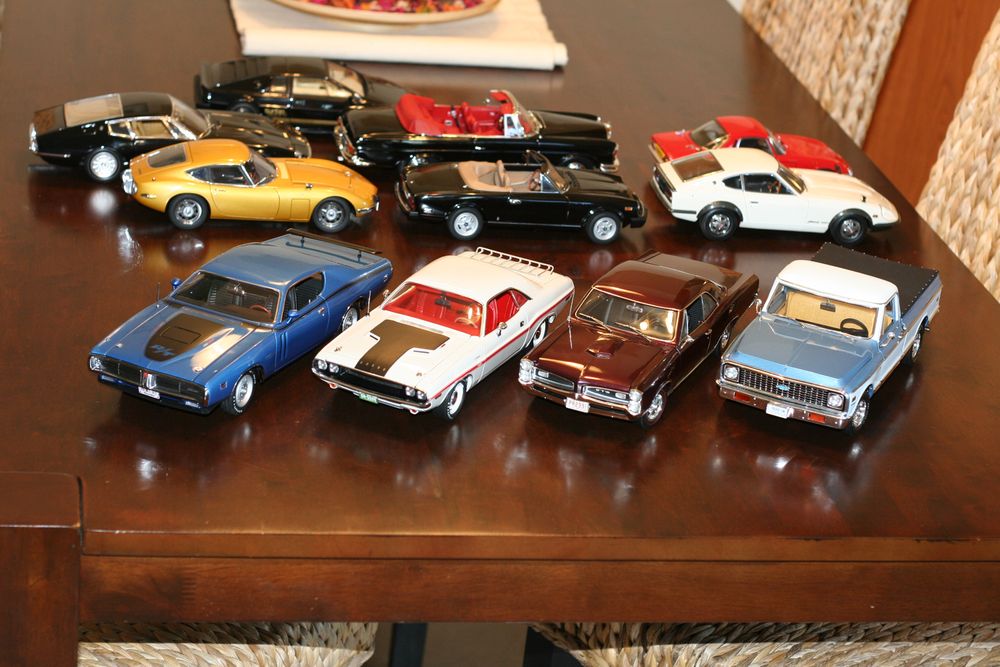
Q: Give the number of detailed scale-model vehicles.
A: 11